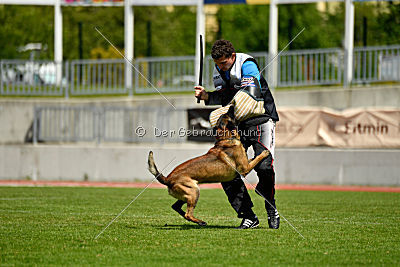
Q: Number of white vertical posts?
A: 5